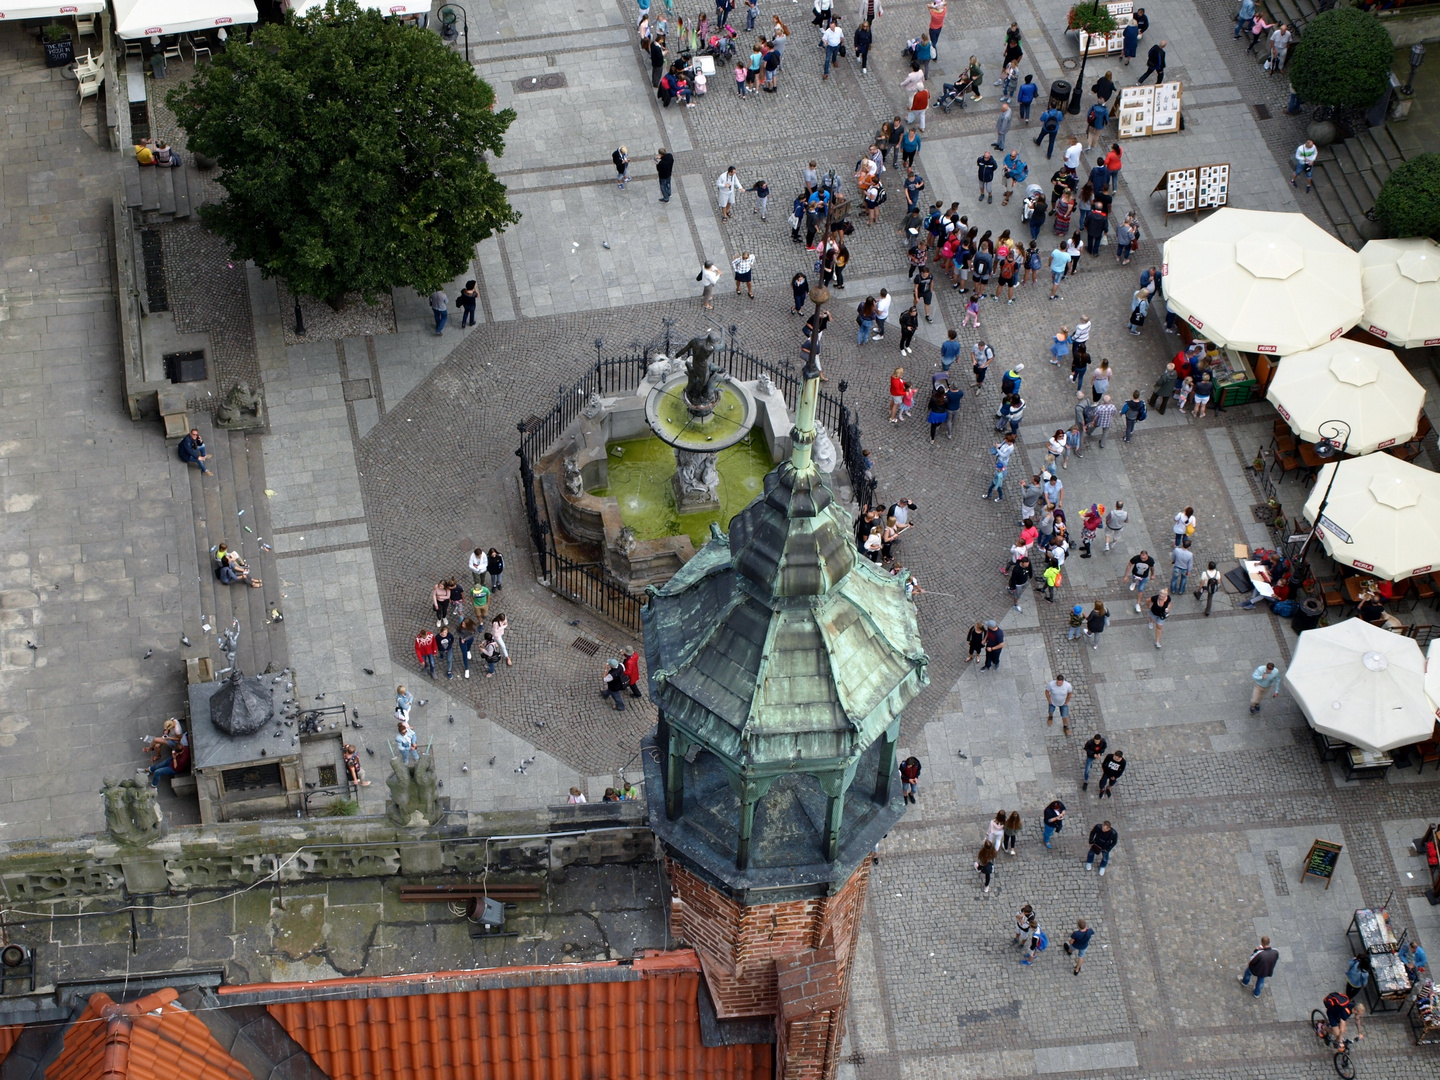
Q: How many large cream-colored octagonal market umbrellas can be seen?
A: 5